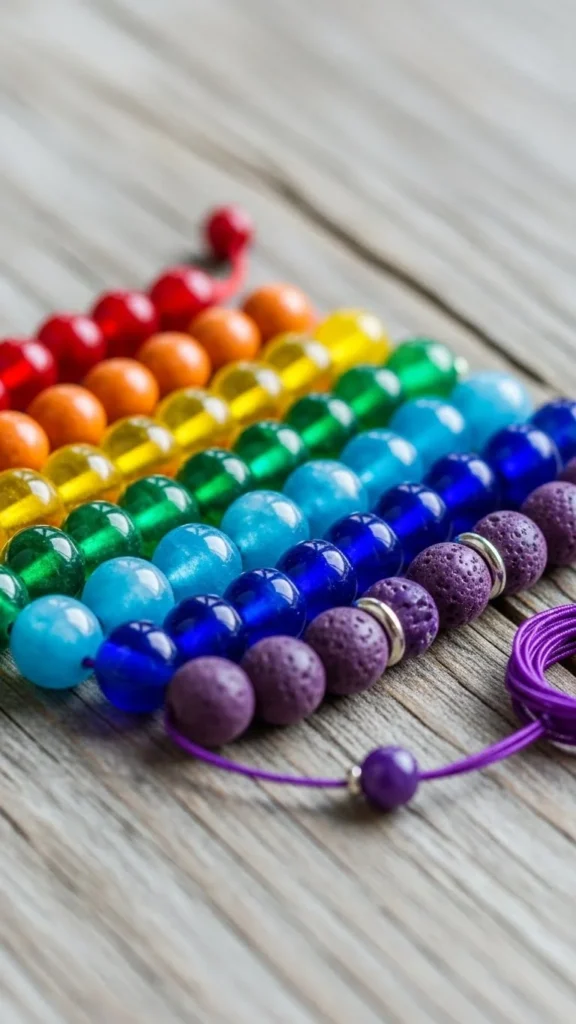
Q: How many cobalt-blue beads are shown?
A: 9